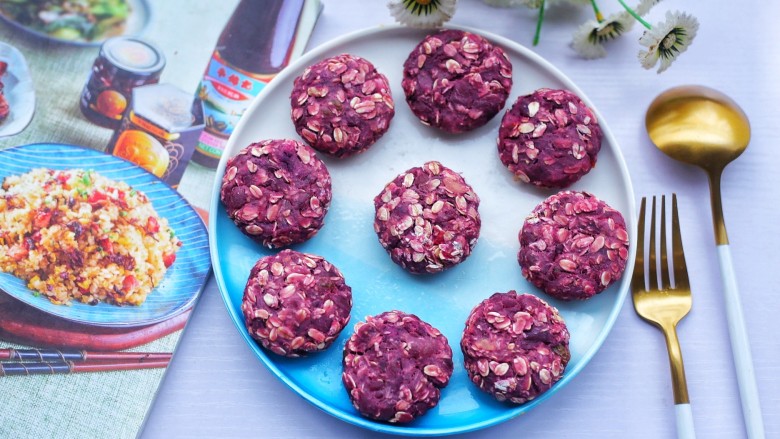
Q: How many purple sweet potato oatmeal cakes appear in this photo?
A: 9